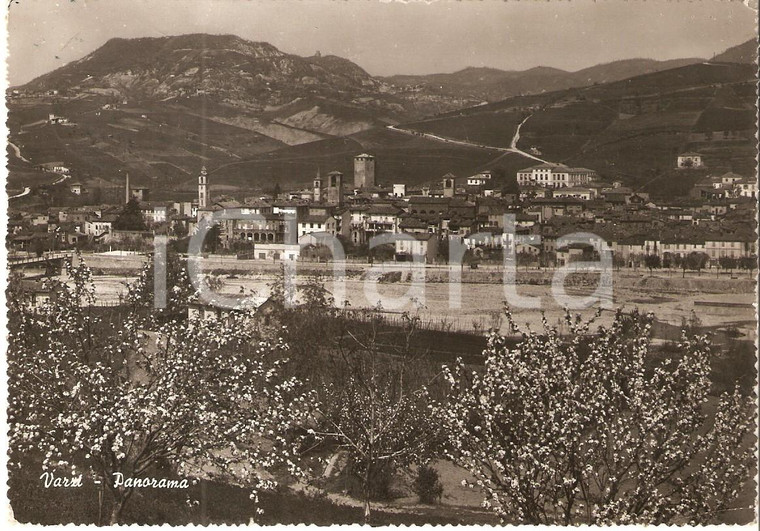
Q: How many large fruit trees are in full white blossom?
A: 2